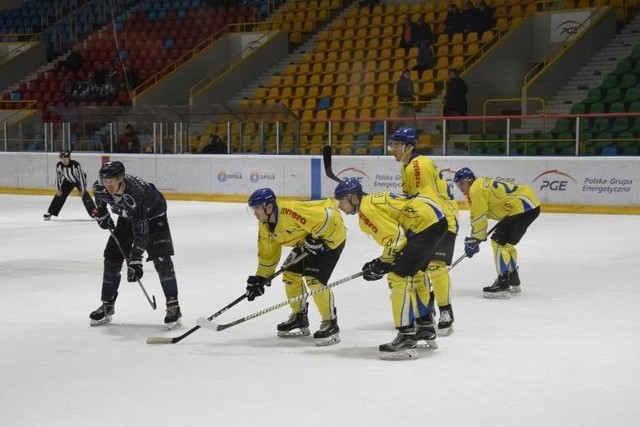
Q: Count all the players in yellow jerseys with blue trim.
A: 4